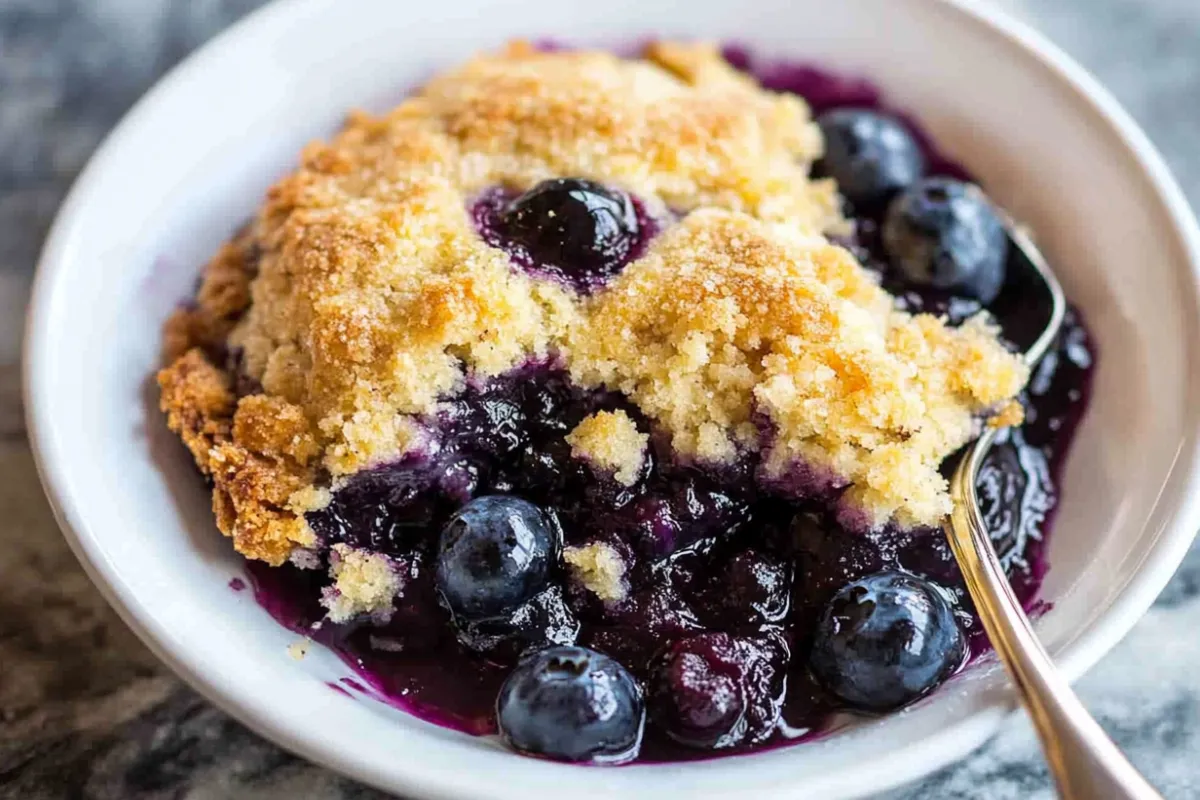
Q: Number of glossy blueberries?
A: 6